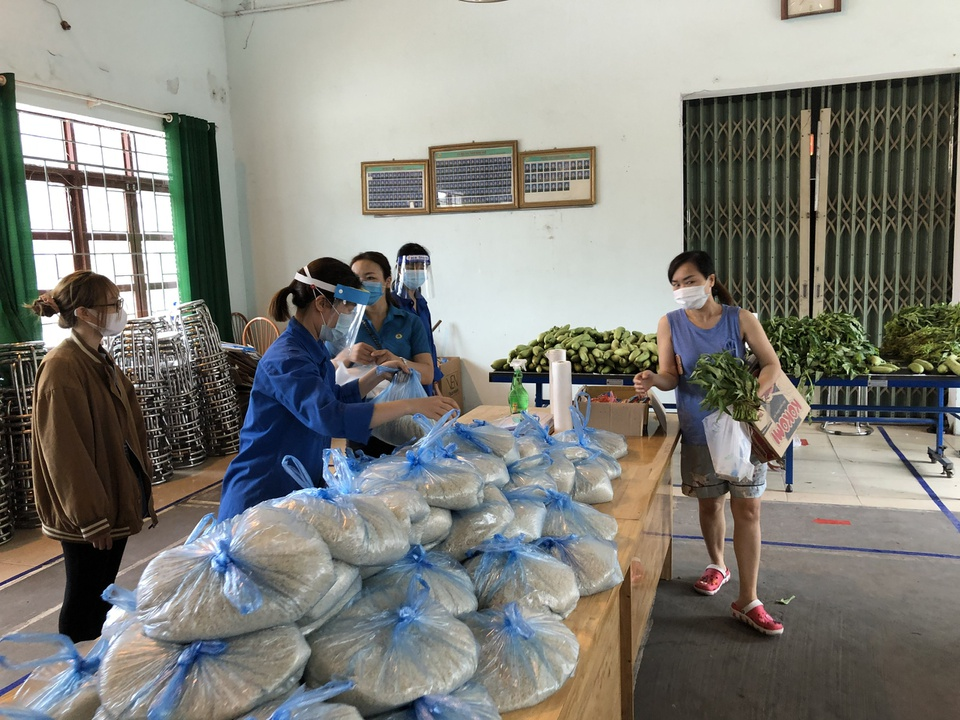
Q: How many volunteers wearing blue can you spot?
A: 3